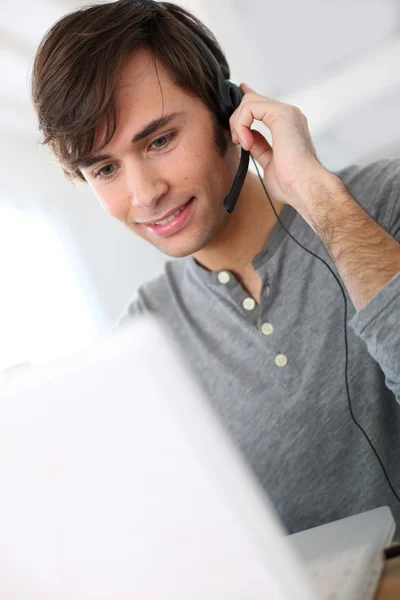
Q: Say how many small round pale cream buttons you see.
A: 4